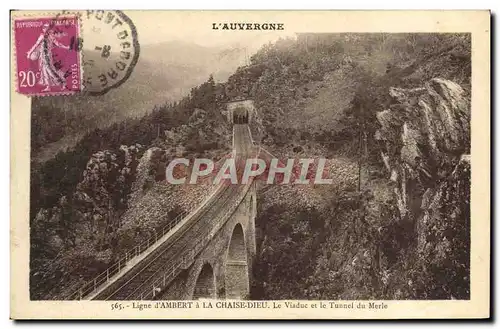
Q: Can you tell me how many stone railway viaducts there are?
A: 1